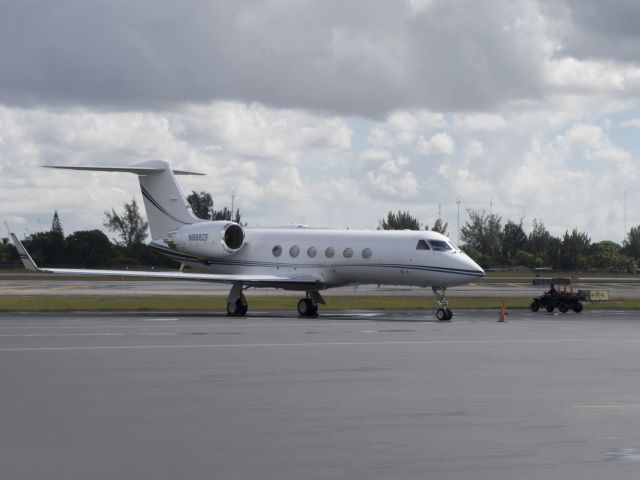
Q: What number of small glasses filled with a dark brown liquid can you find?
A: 0